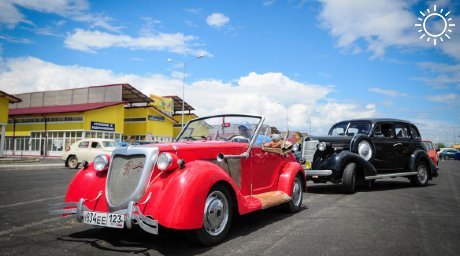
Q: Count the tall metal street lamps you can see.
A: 1